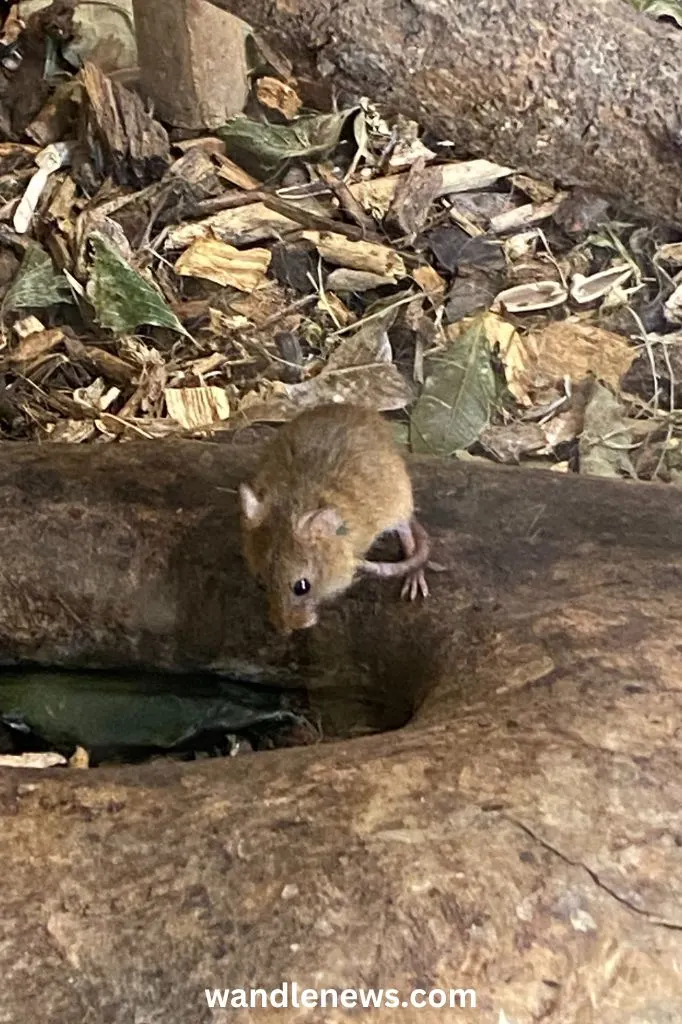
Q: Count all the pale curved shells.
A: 2